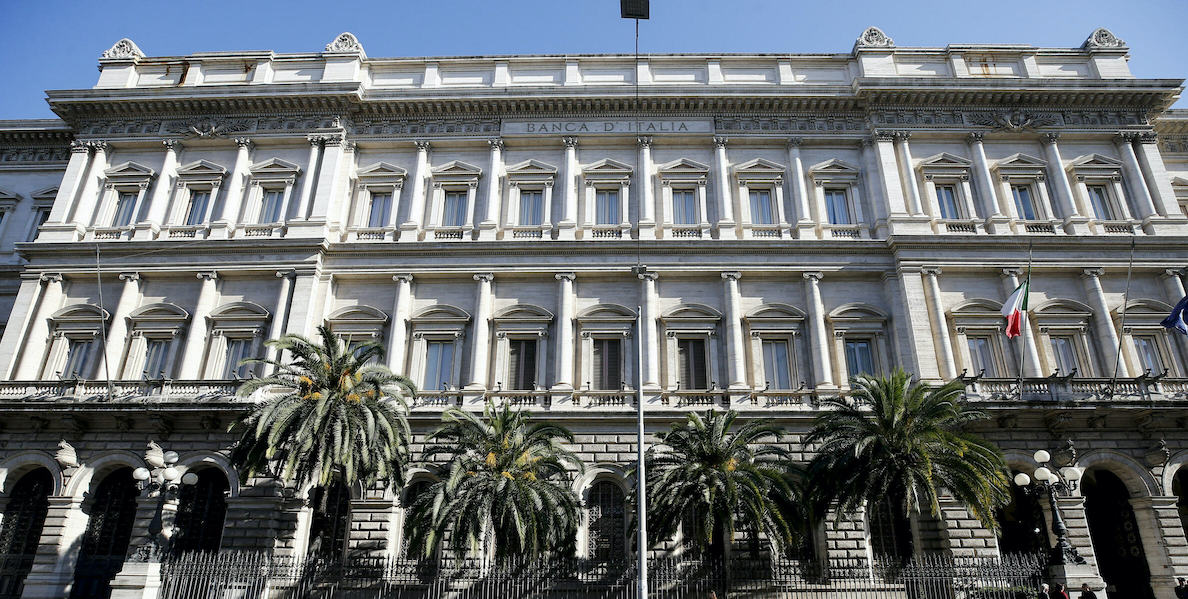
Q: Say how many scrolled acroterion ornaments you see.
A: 4